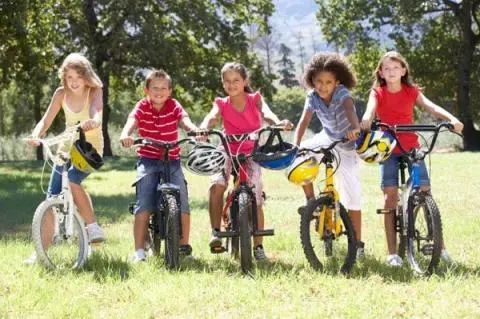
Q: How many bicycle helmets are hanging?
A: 5